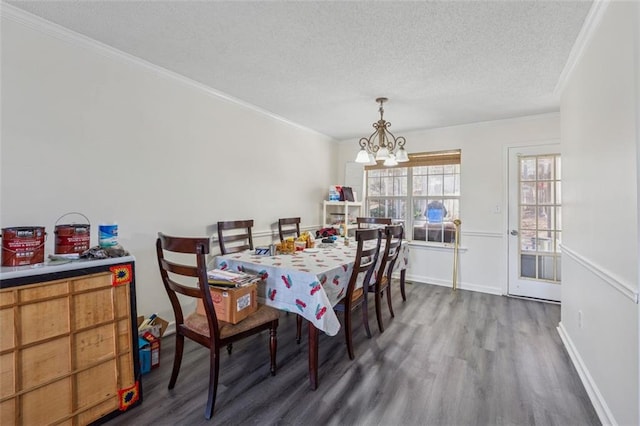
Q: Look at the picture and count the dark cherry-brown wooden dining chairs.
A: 6